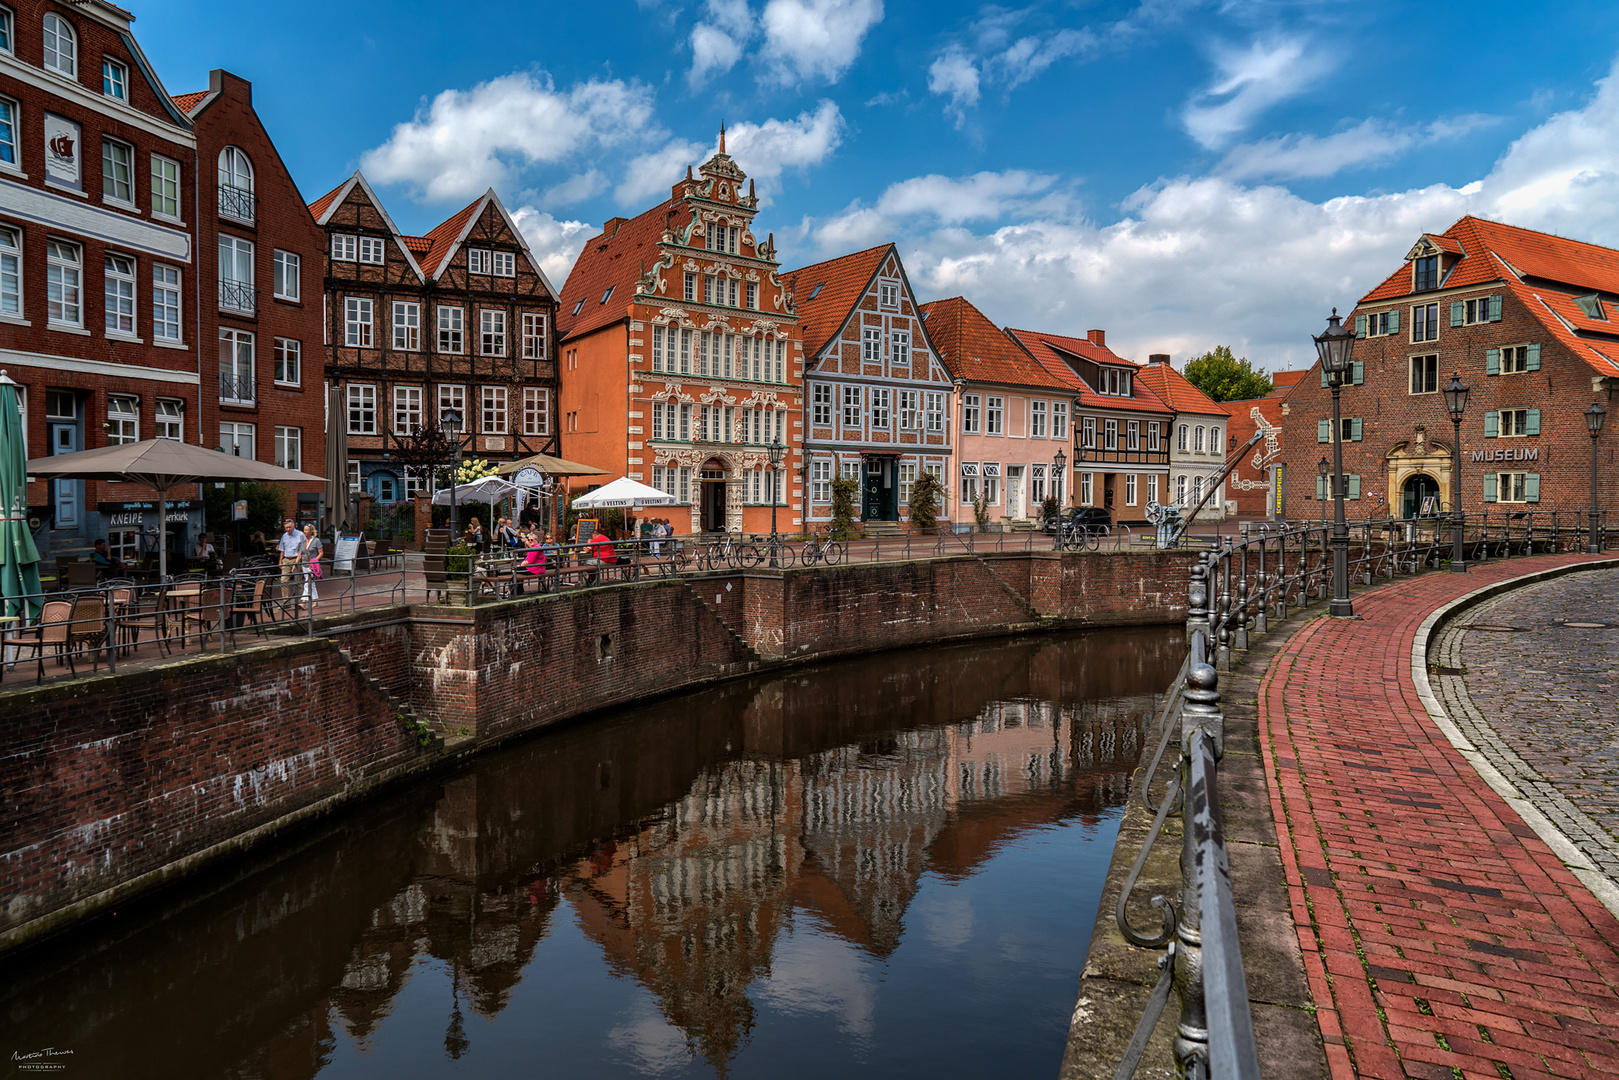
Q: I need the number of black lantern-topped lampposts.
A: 7